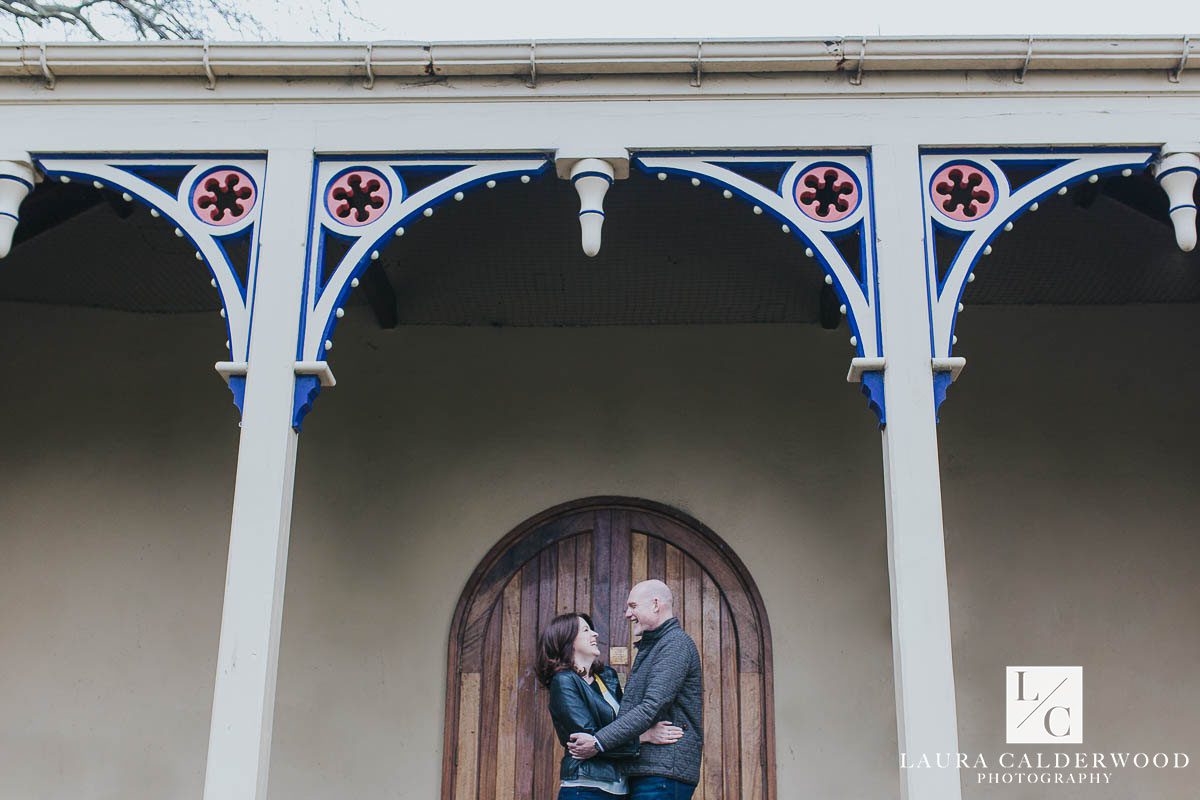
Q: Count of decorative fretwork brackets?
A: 4